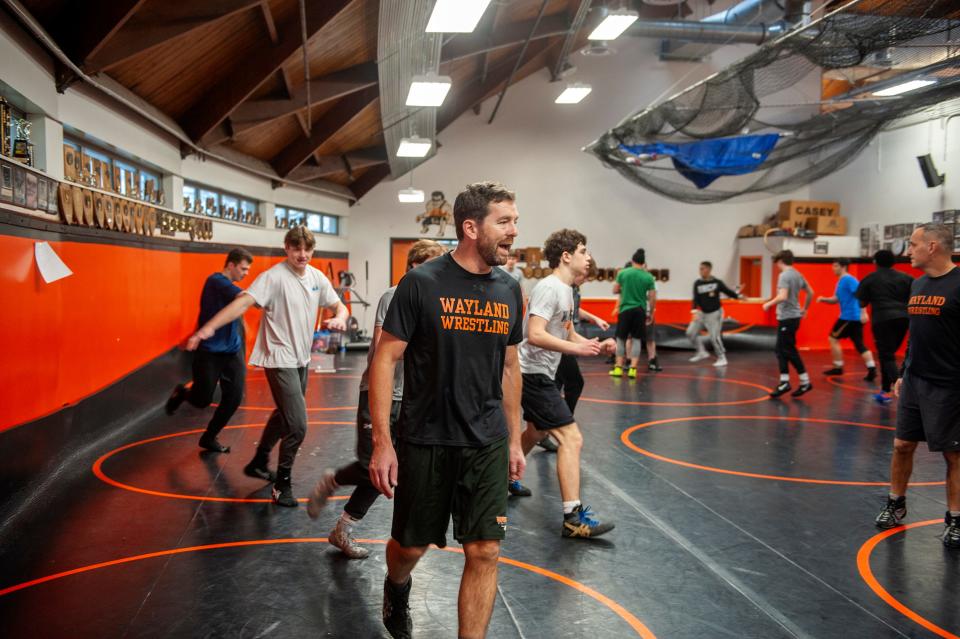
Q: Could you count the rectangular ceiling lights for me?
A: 7